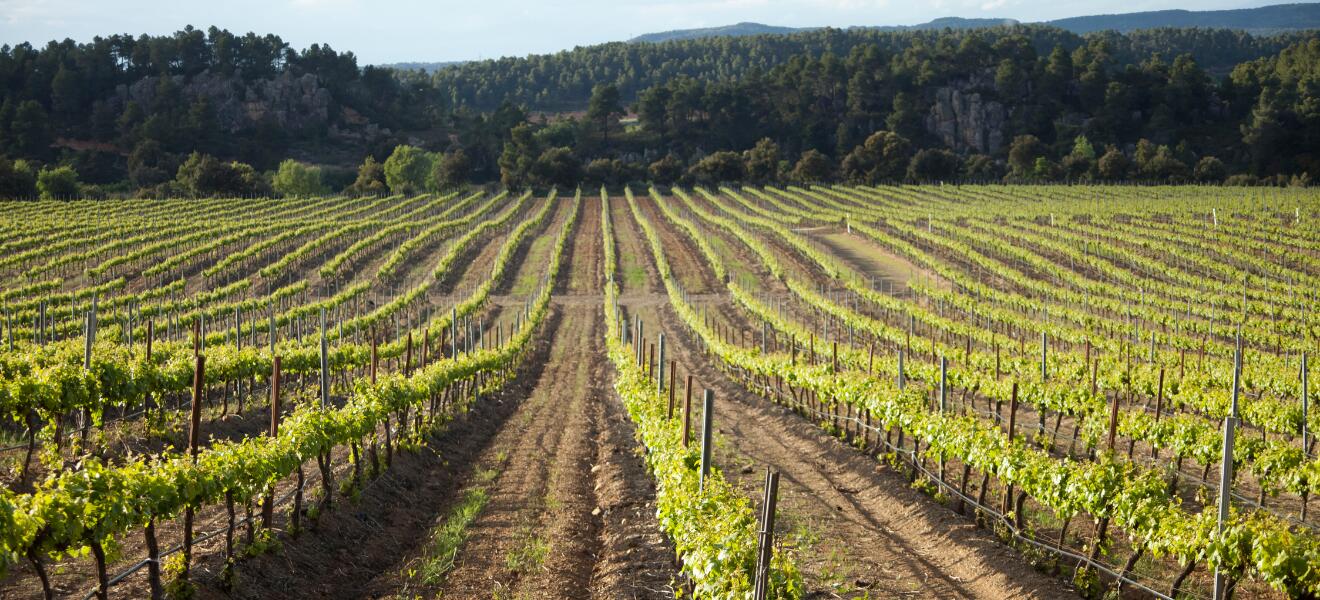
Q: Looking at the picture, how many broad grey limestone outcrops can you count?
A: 2